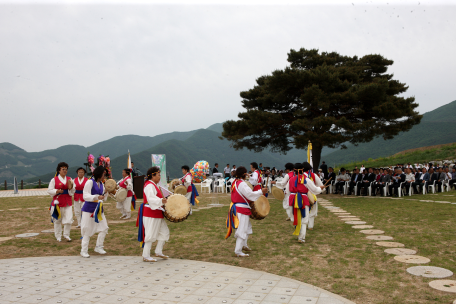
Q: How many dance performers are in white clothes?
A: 11